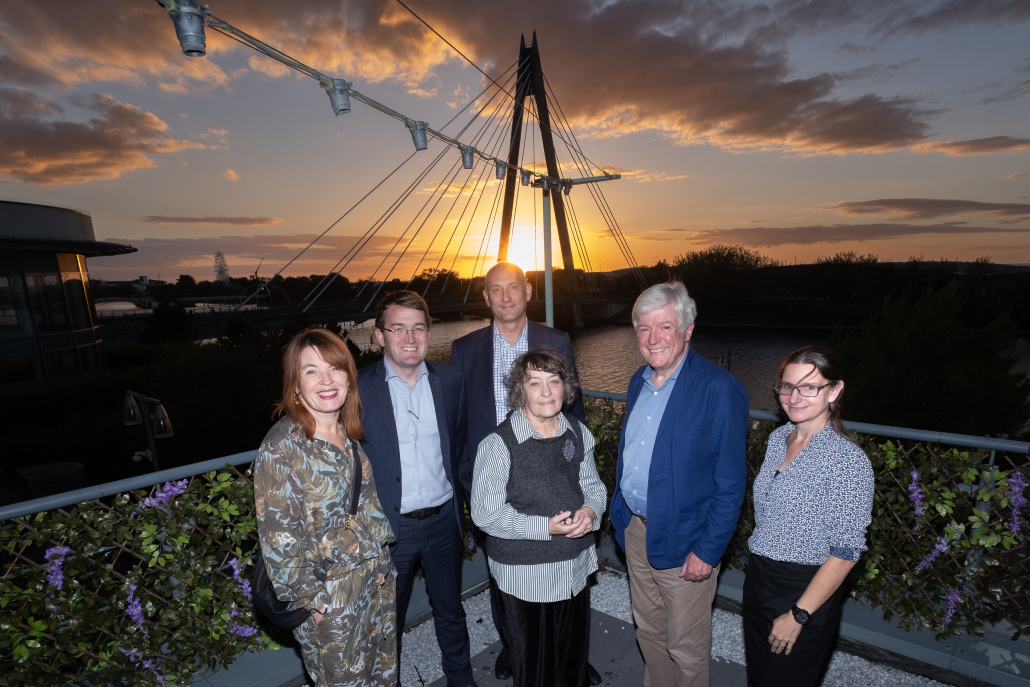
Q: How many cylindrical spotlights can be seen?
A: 9